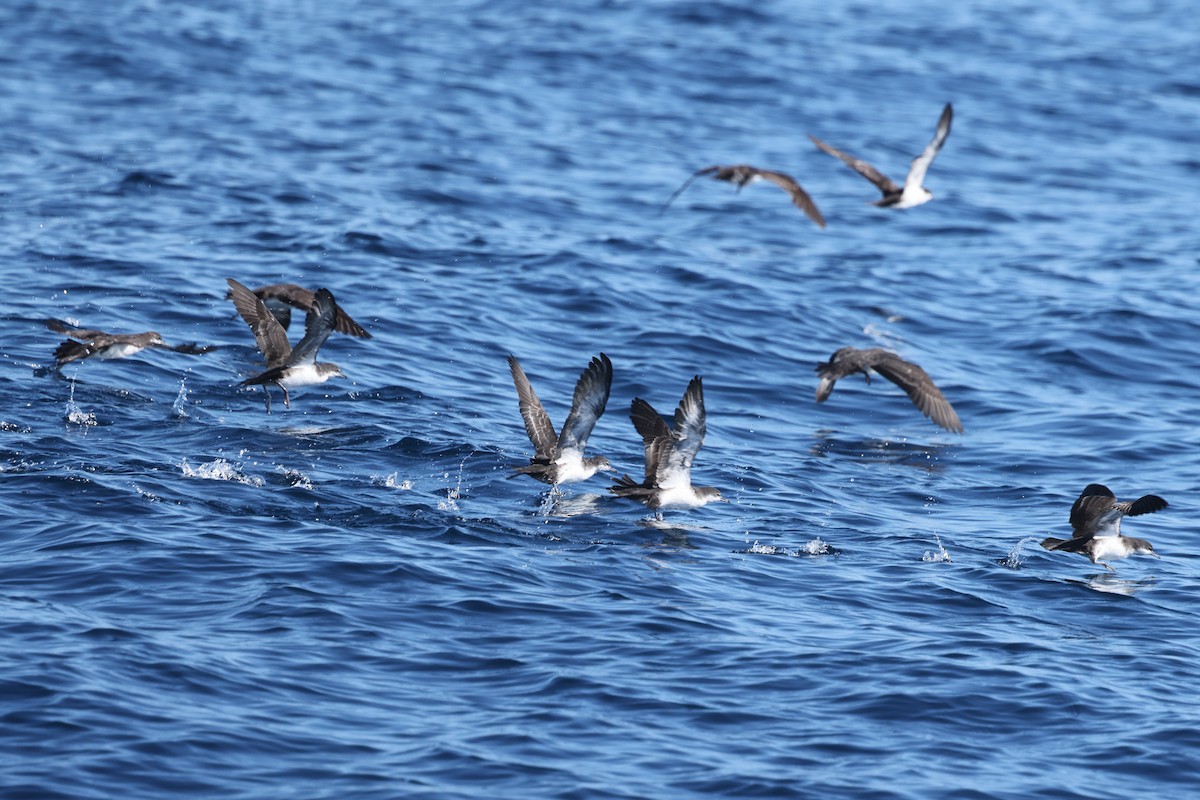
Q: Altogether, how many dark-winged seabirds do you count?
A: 9